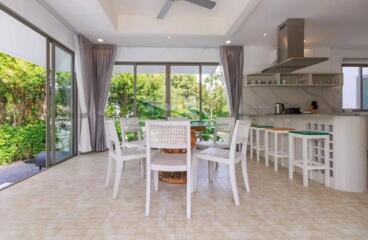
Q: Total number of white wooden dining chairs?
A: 6